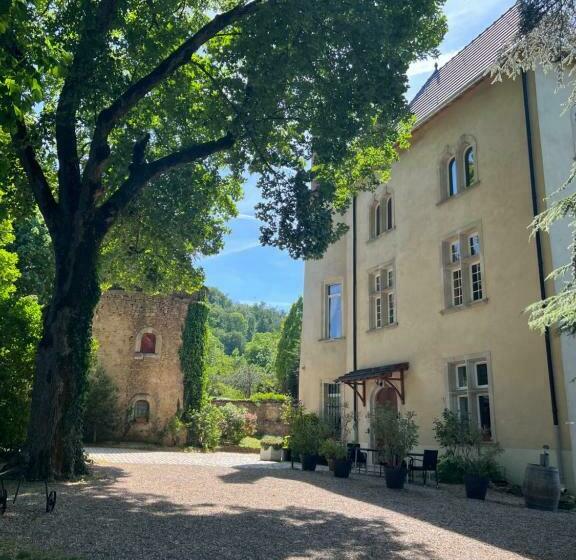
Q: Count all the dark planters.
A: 4